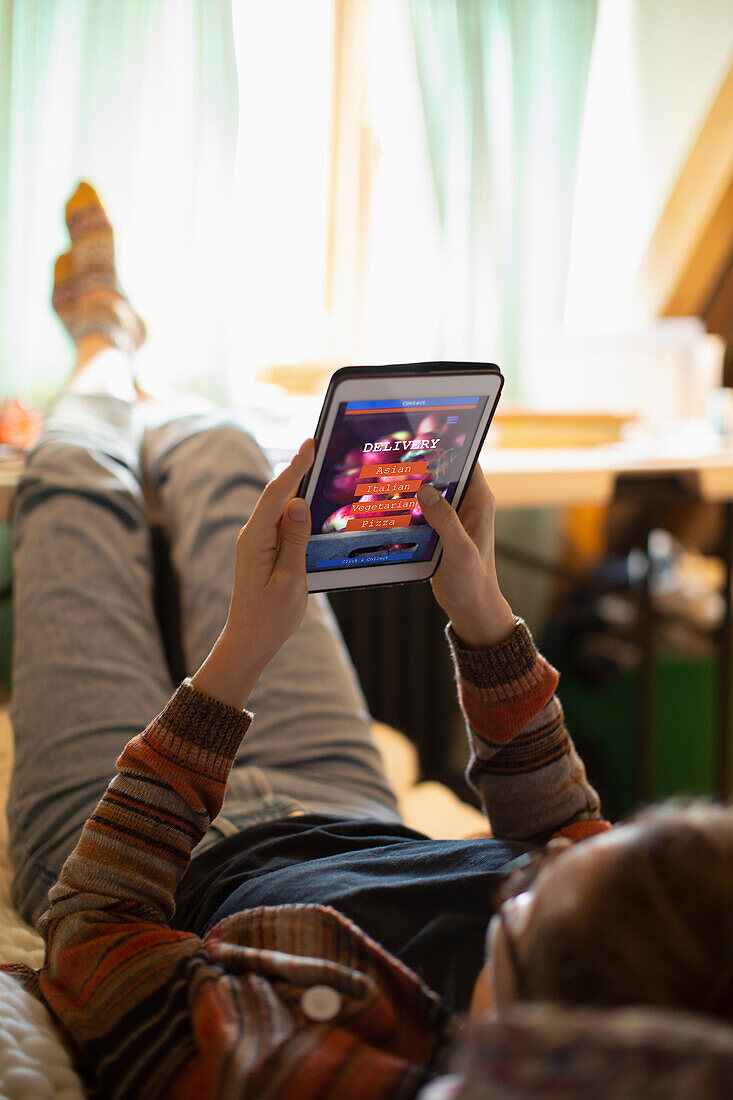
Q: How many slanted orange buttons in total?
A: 4